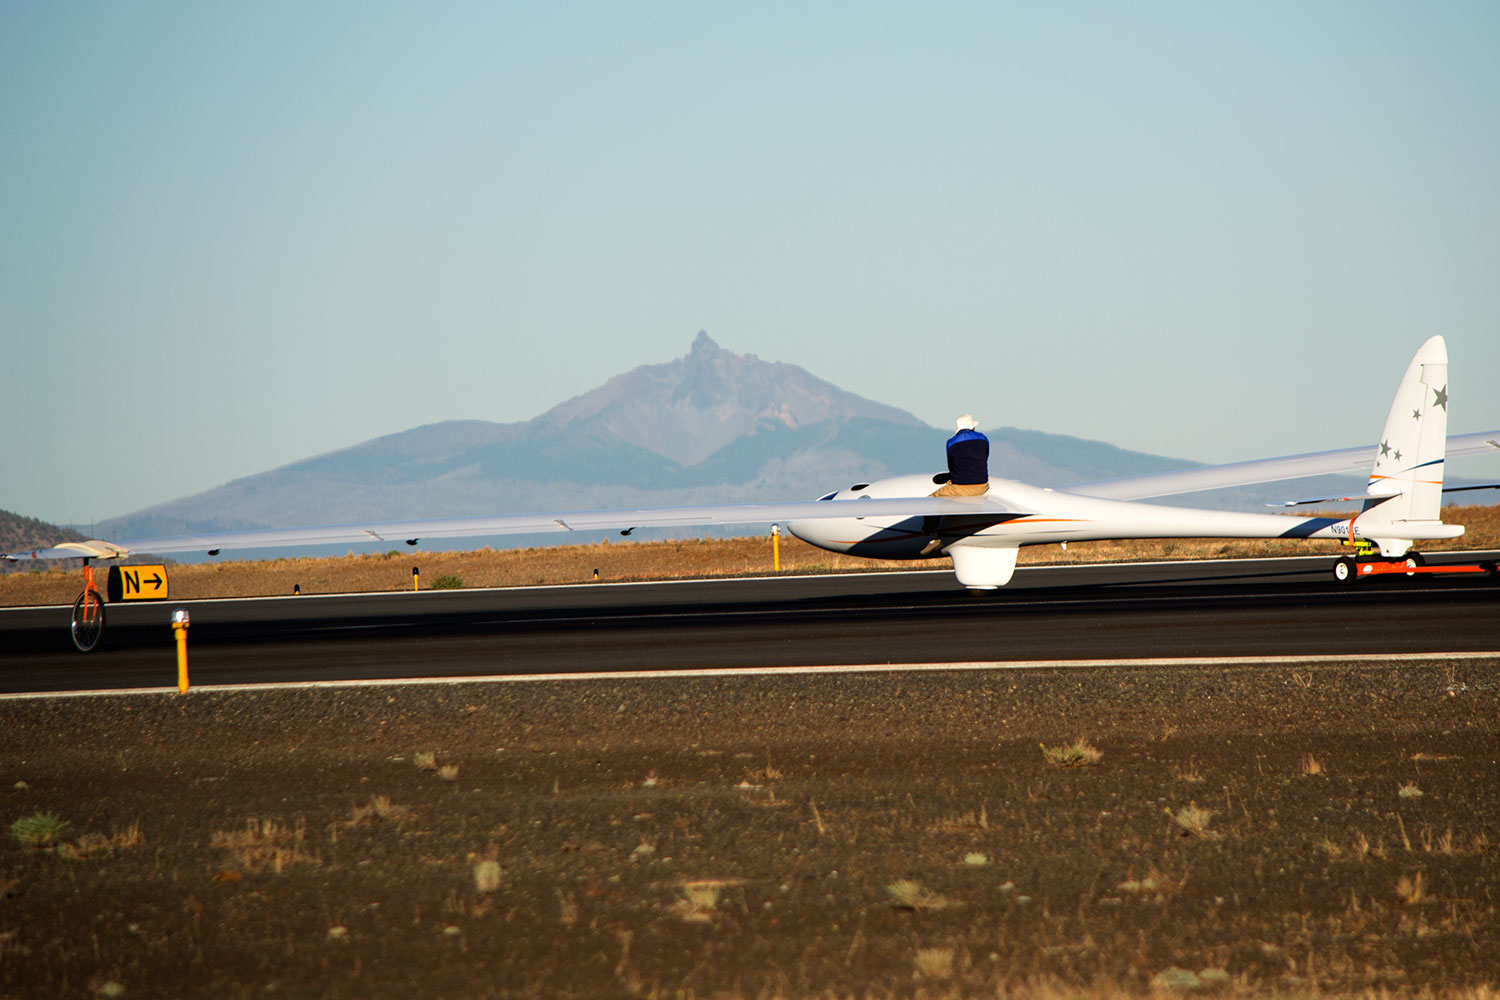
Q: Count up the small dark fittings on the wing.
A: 3